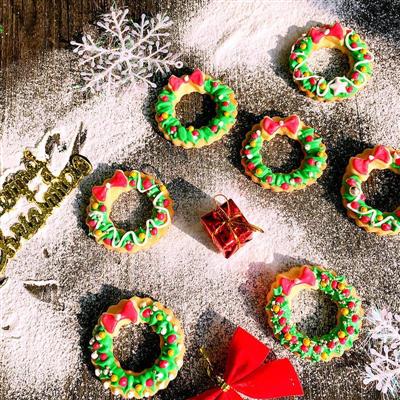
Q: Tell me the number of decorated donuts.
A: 7